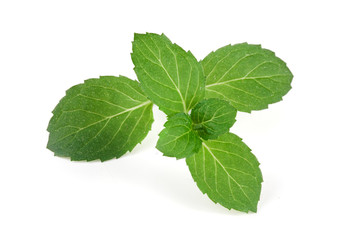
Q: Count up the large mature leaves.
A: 4